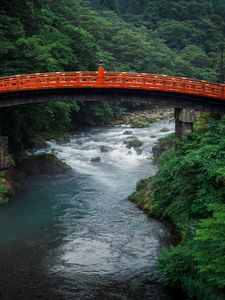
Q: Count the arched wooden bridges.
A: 1